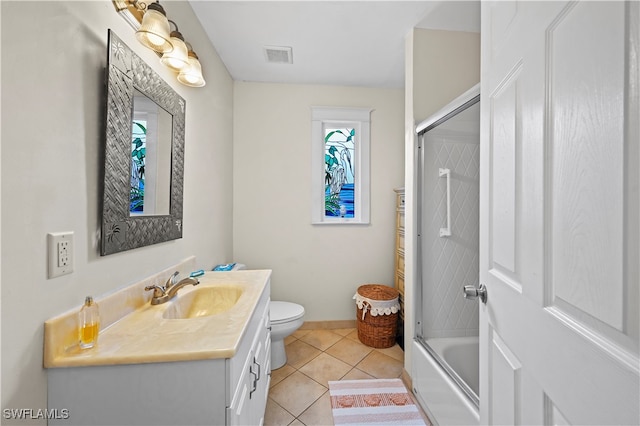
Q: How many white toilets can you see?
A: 1